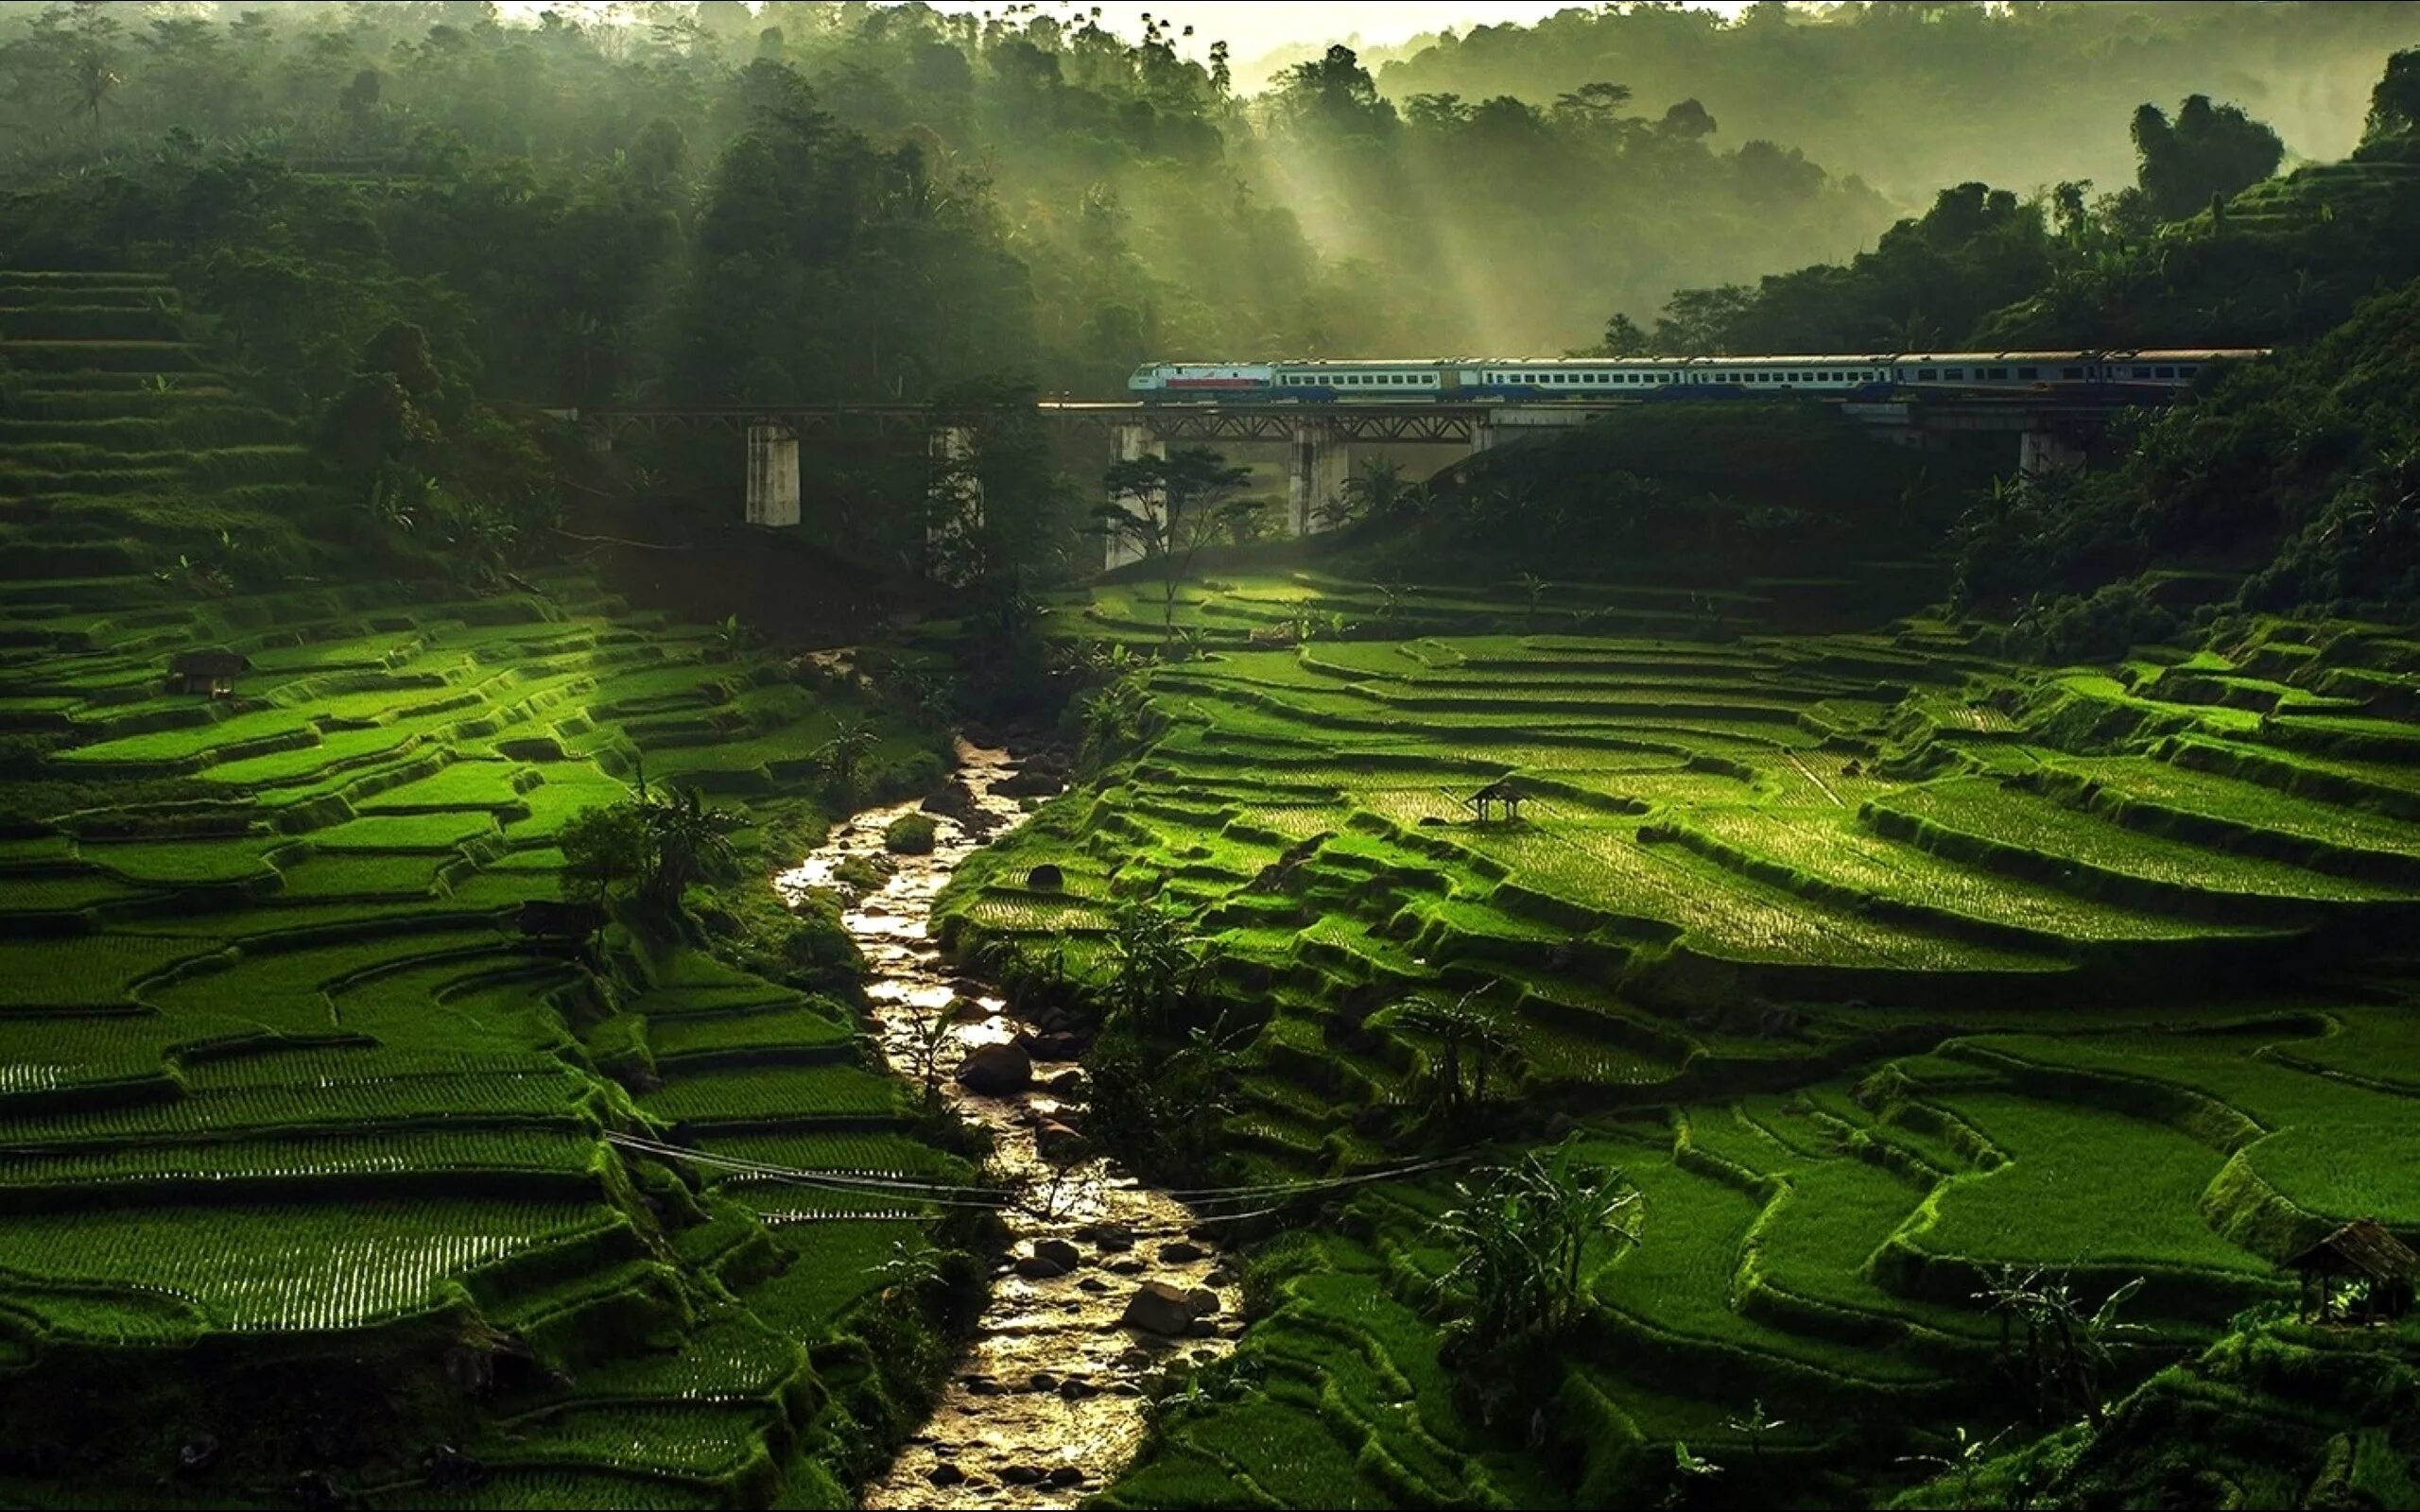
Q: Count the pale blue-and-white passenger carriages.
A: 5